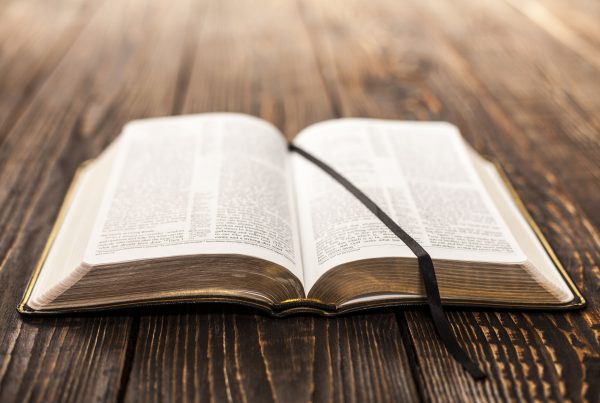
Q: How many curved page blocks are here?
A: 2